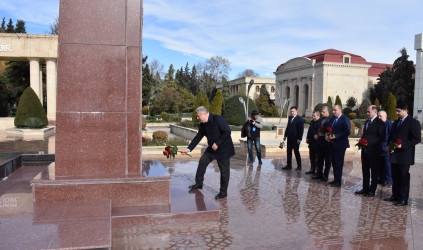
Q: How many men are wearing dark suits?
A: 8